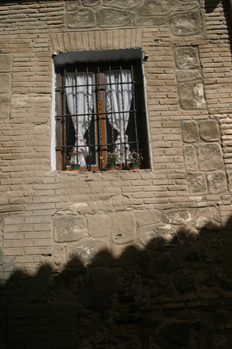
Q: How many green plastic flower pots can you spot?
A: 3